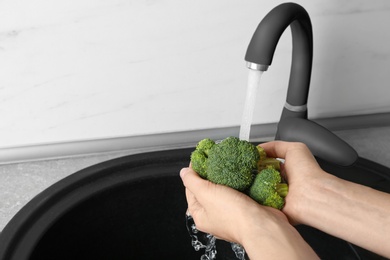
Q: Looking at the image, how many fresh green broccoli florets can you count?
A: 3